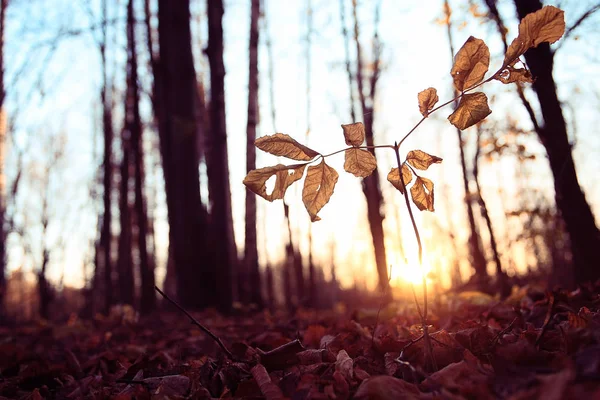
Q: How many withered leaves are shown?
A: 13